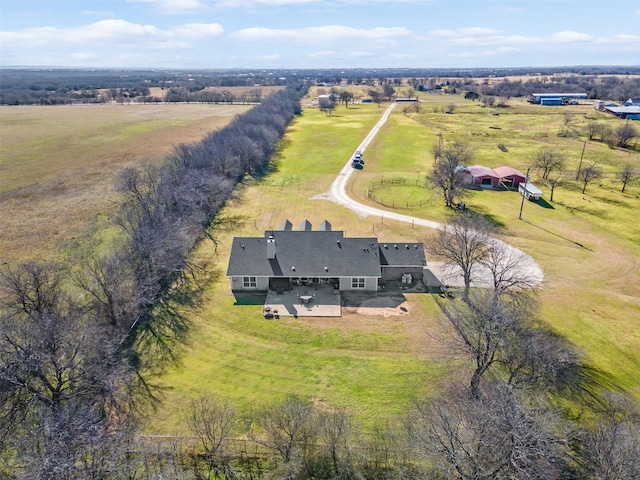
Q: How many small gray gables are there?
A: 3